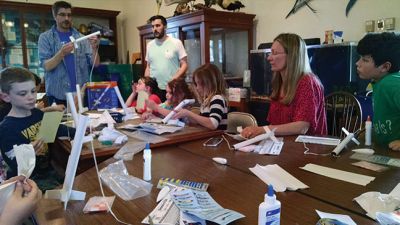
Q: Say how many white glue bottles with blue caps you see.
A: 2